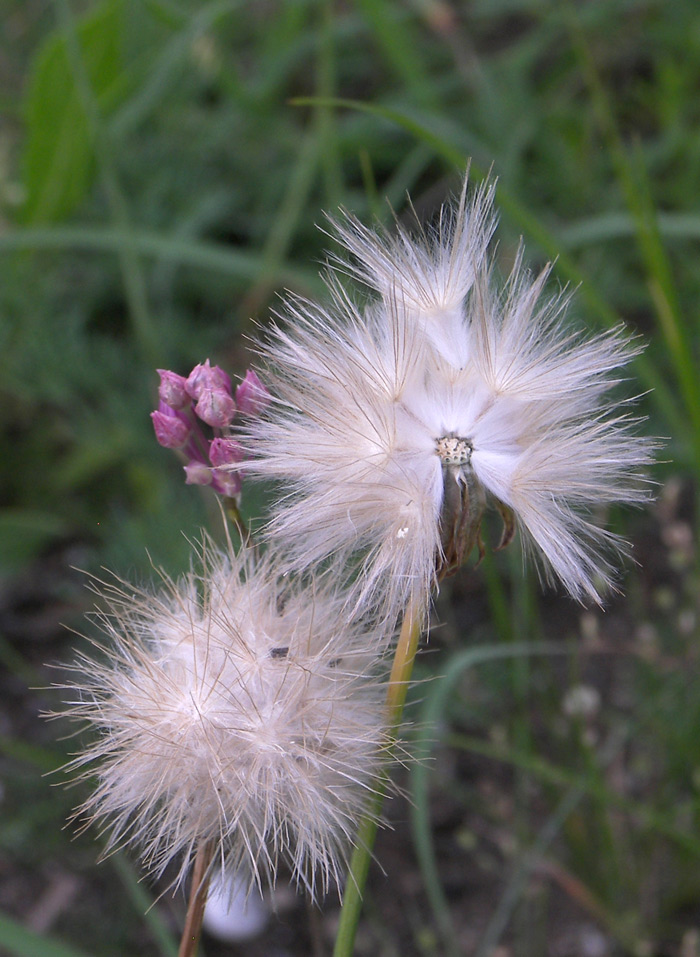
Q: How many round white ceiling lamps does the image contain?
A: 0